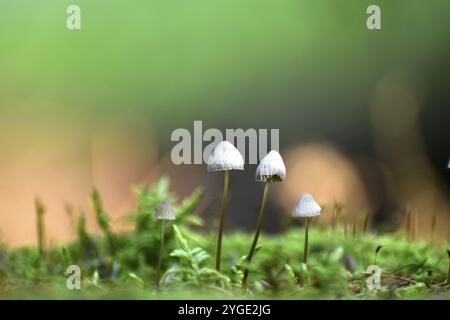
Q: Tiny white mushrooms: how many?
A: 4